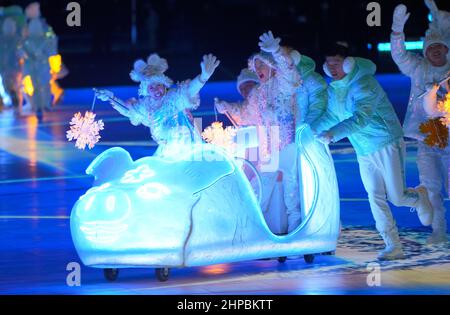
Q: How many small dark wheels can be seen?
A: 4